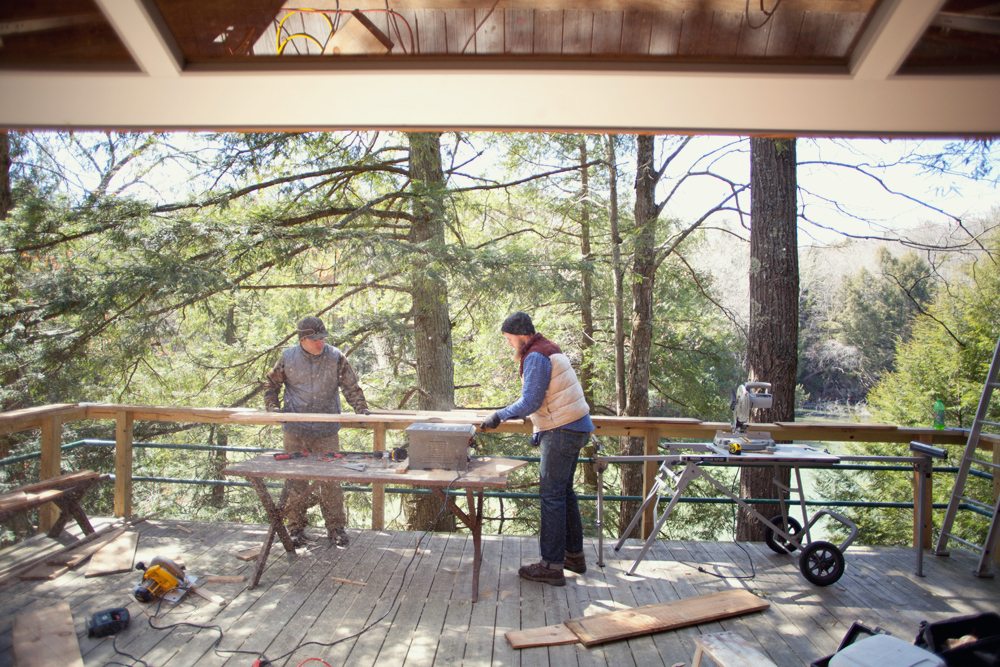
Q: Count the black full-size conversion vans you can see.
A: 0